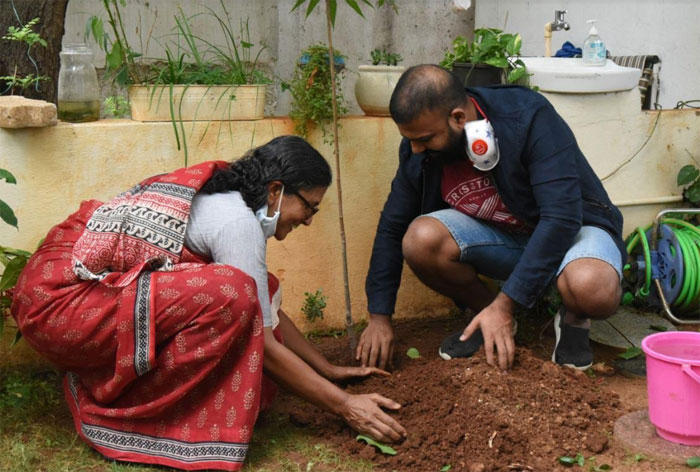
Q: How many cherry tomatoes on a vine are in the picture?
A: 0